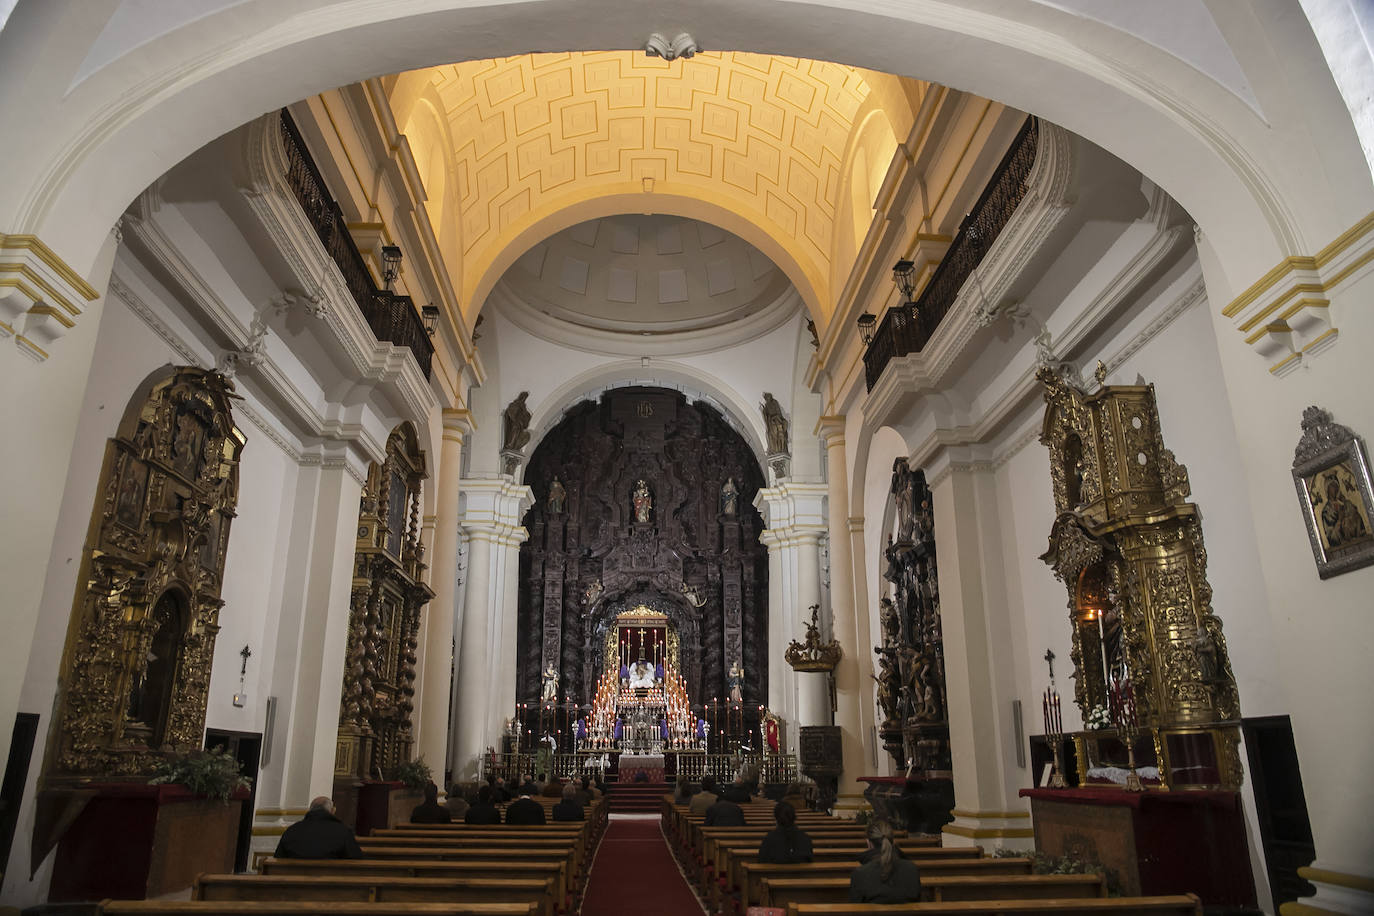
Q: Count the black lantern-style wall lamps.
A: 4